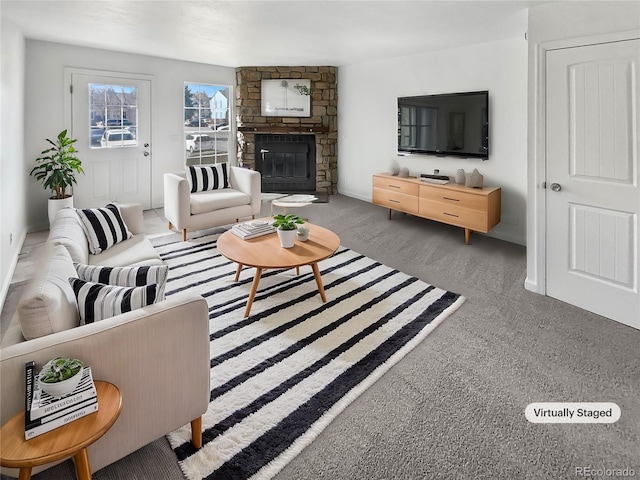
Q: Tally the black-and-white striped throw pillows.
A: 4